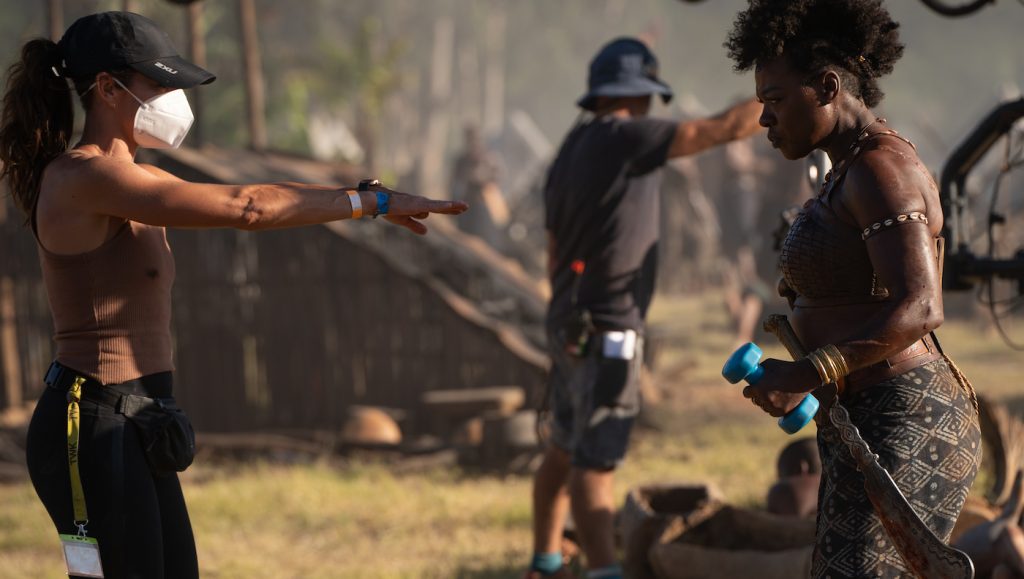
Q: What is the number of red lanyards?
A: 0